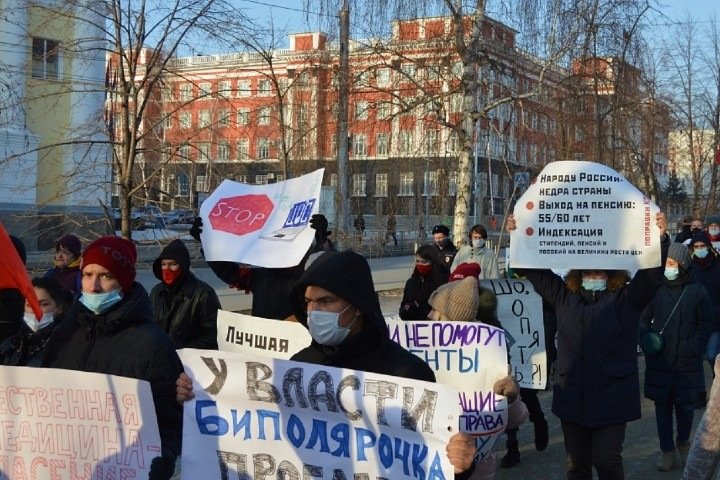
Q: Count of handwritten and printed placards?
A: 7